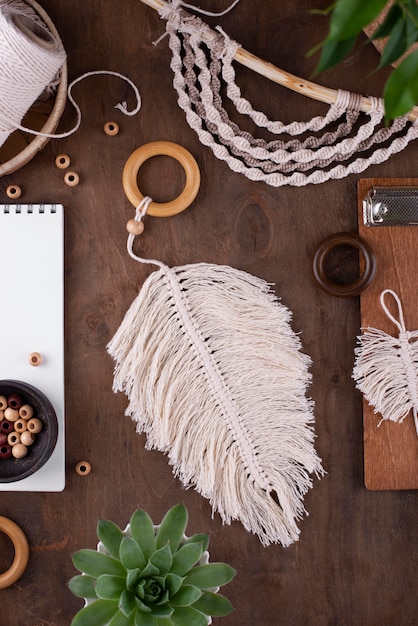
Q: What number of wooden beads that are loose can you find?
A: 6